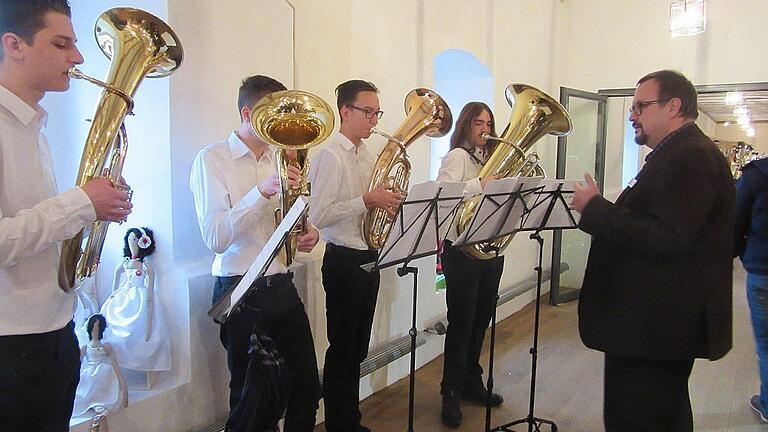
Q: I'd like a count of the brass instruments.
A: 4